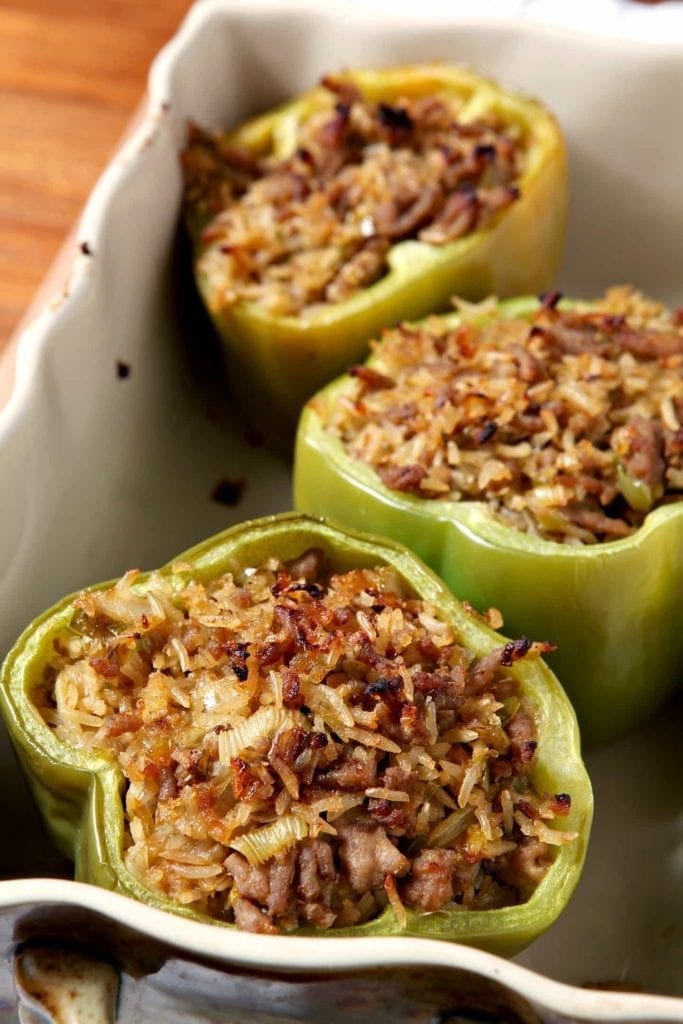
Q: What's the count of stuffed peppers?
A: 3